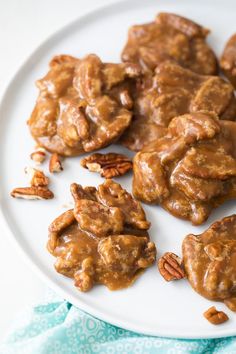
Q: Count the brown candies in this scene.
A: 7